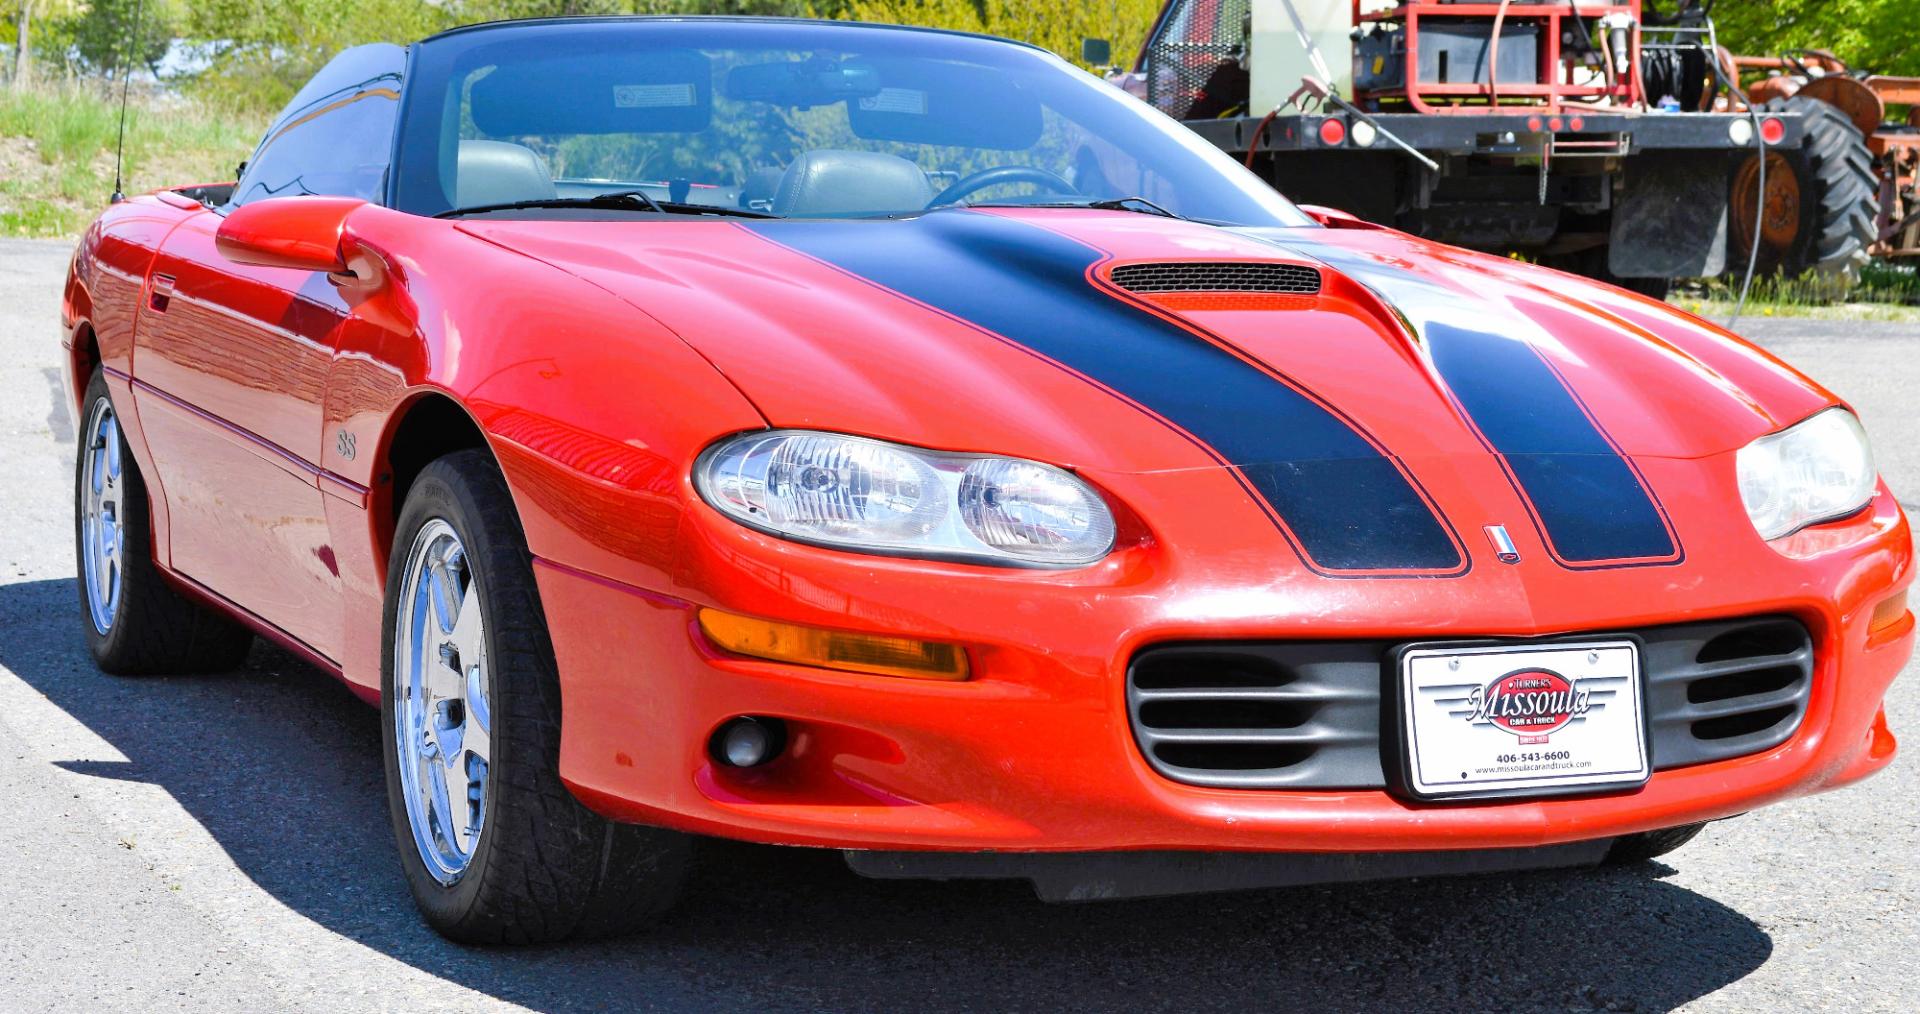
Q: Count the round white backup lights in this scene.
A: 2